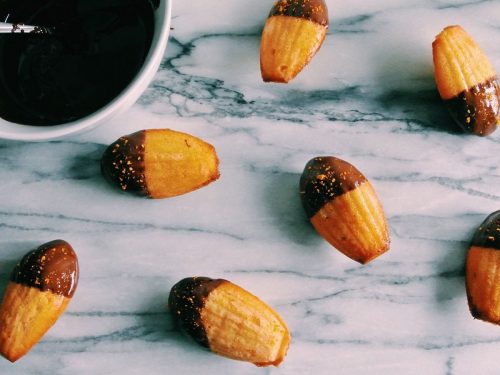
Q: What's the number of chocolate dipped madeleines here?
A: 7